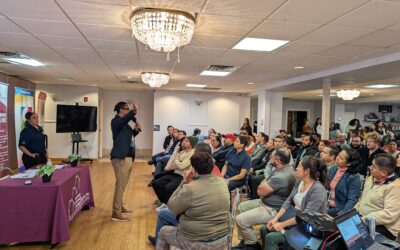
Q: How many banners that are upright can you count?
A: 2